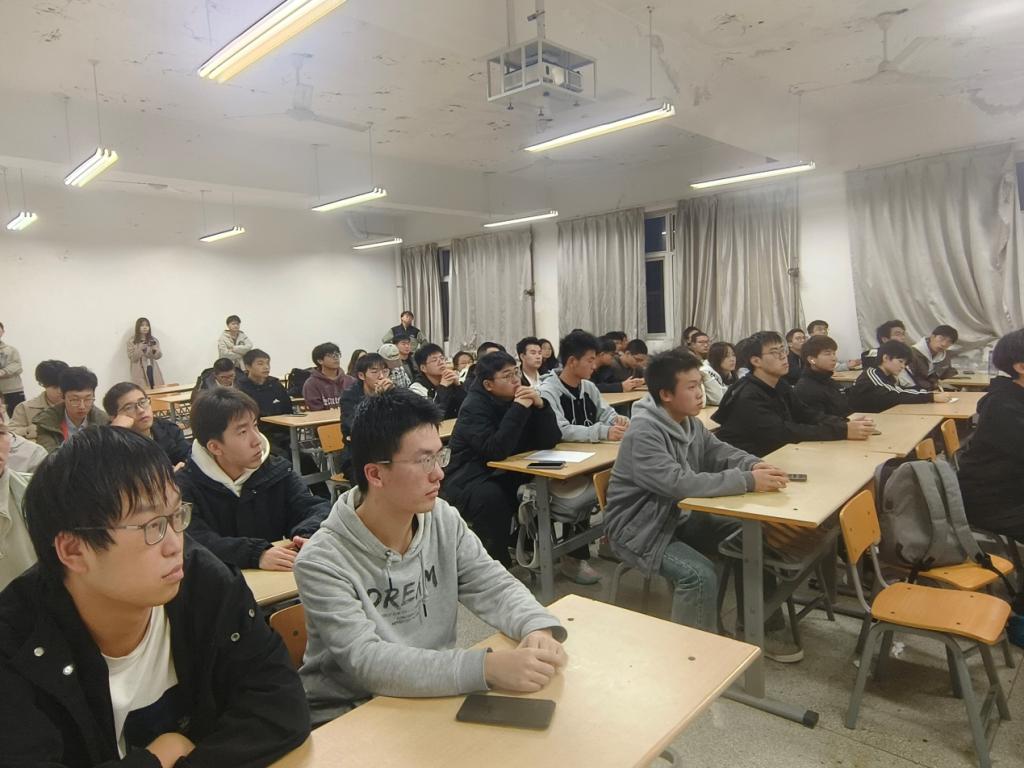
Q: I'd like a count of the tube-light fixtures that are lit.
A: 9